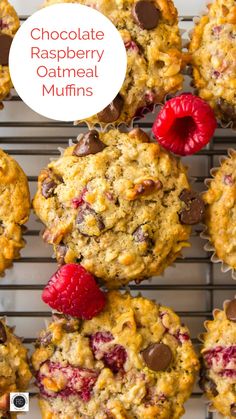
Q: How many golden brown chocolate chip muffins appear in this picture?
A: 9